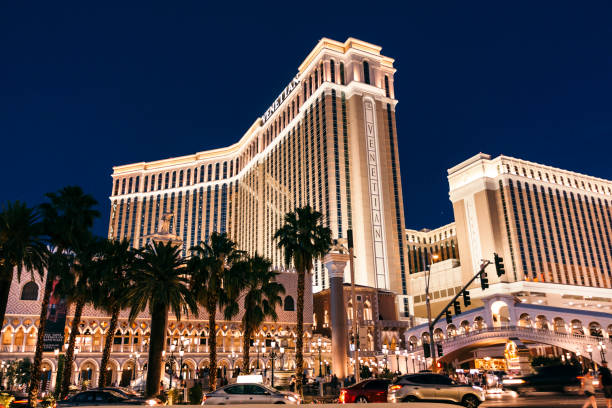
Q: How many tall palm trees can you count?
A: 8